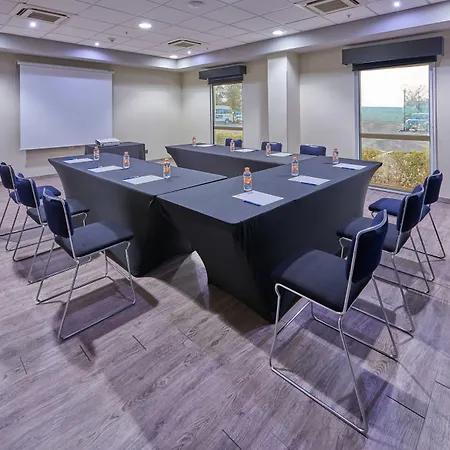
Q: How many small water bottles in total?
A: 9